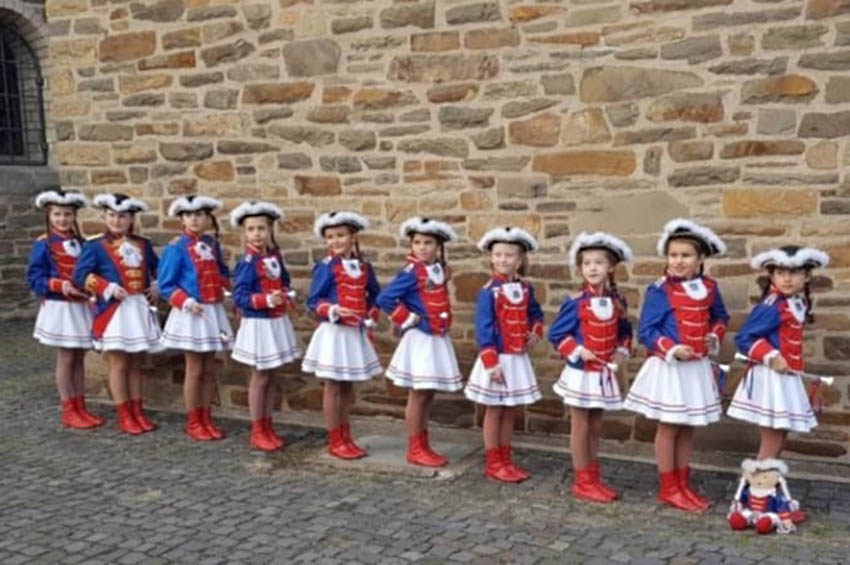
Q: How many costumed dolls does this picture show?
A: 1